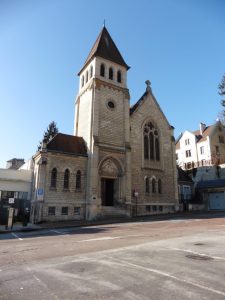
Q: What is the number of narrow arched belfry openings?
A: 6